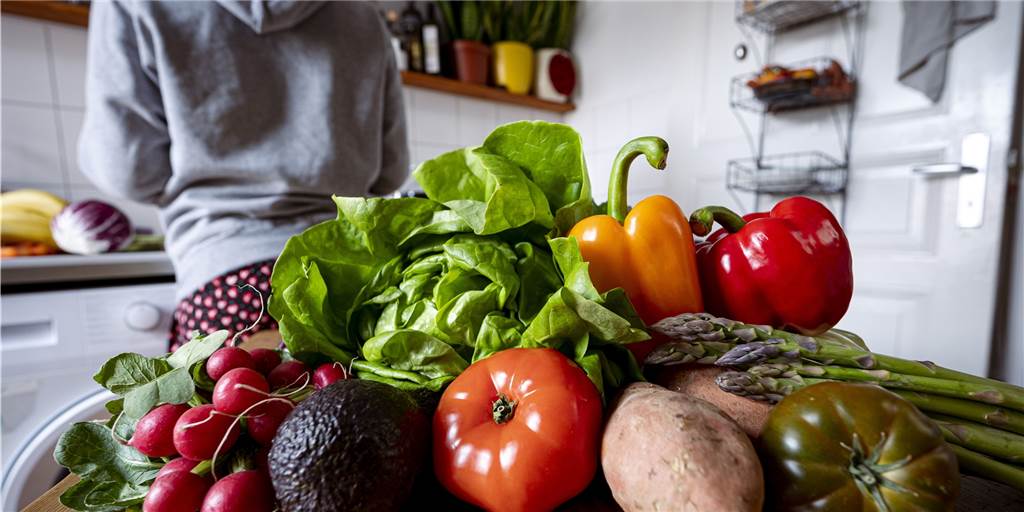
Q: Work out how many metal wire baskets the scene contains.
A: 3